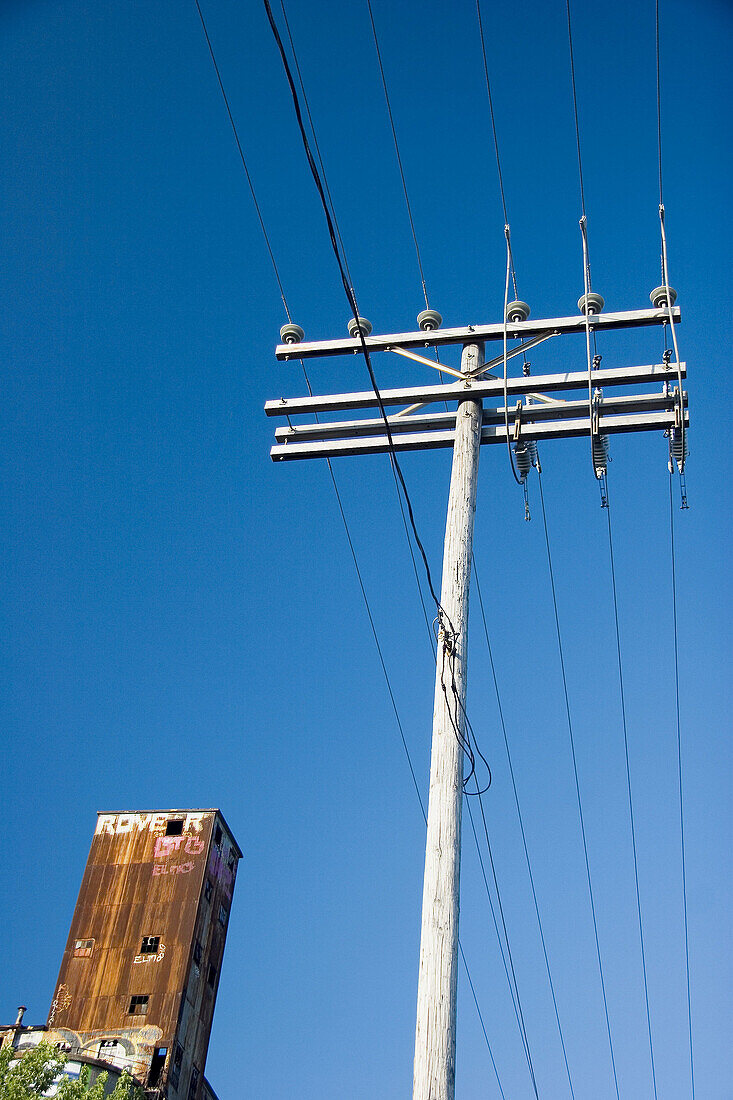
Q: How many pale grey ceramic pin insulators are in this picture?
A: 6